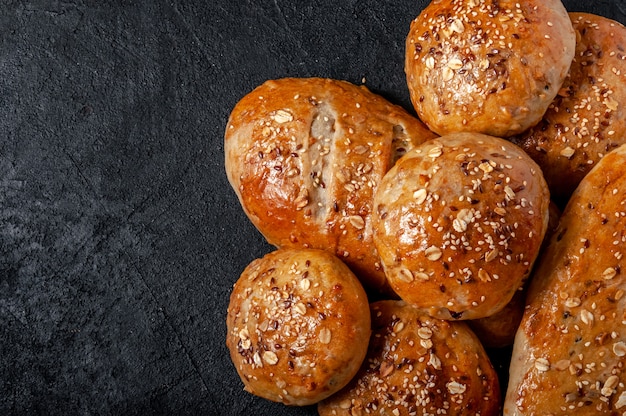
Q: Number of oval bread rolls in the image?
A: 2